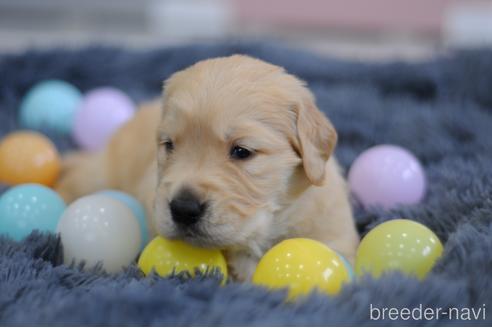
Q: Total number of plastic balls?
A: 11